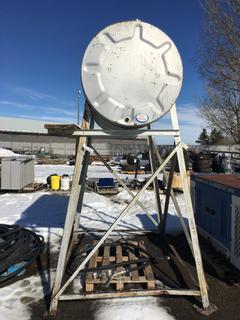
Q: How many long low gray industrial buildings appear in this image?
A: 1